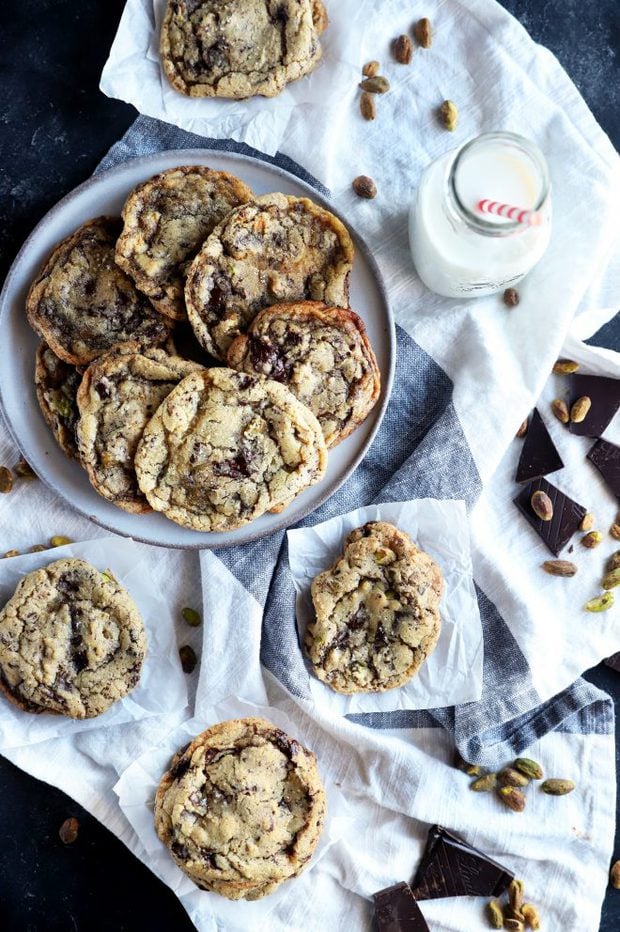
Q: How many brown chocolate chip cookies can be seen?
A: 11